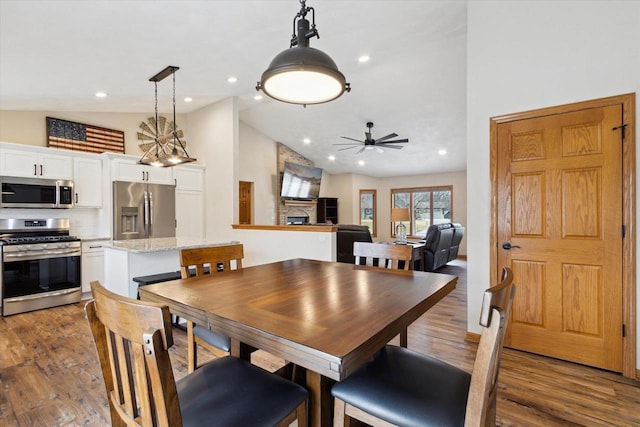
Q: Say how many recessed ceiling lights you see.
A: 9